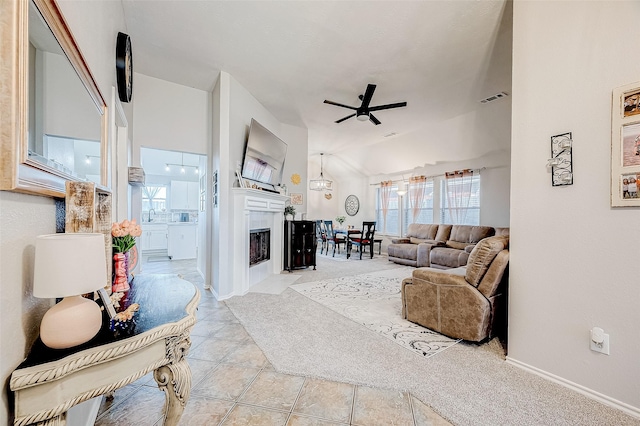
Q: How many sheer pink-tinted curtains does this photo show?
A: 3